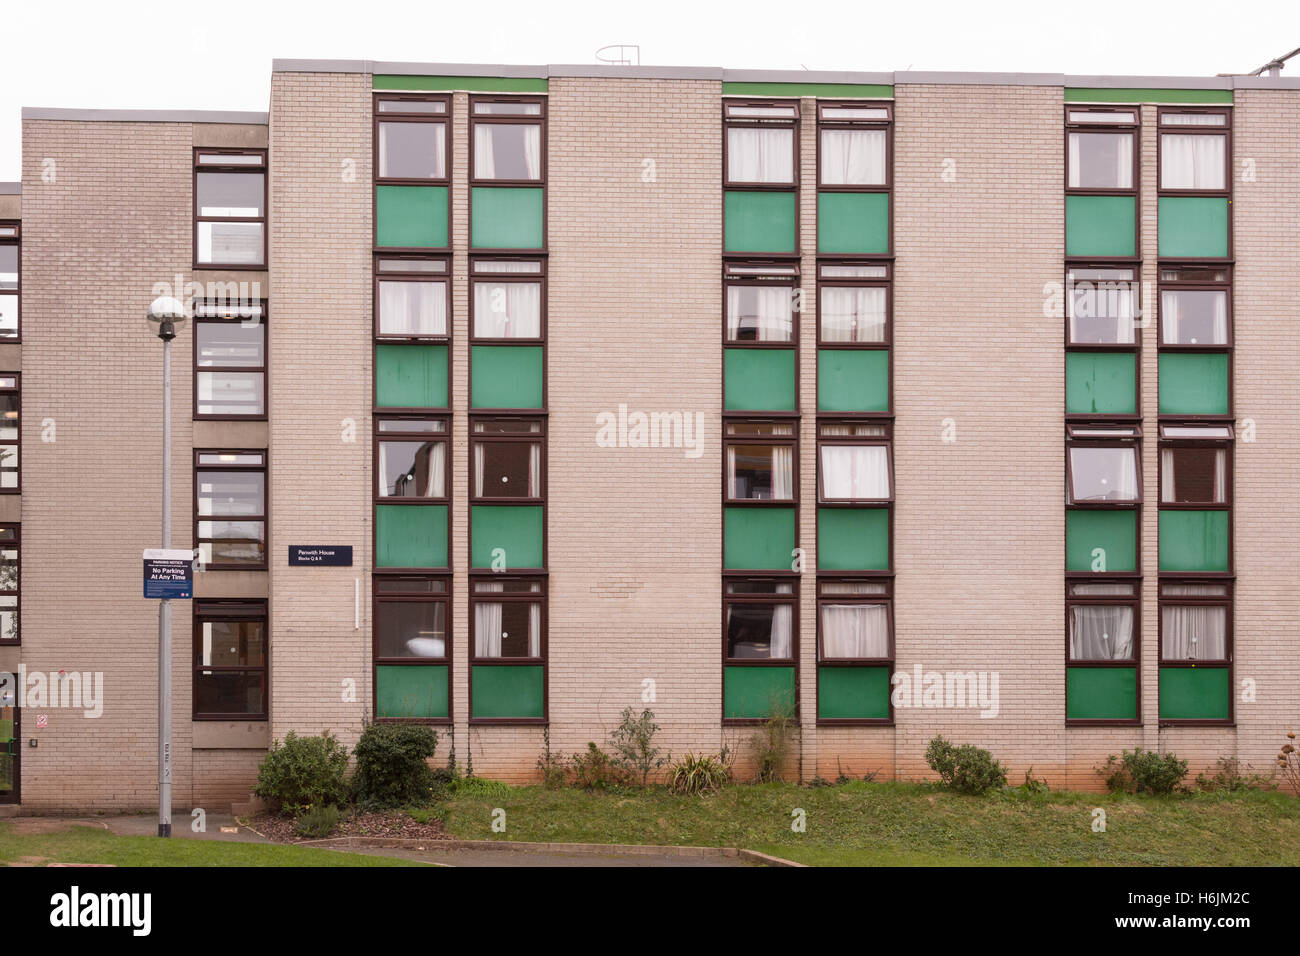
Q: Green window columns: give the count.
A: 6